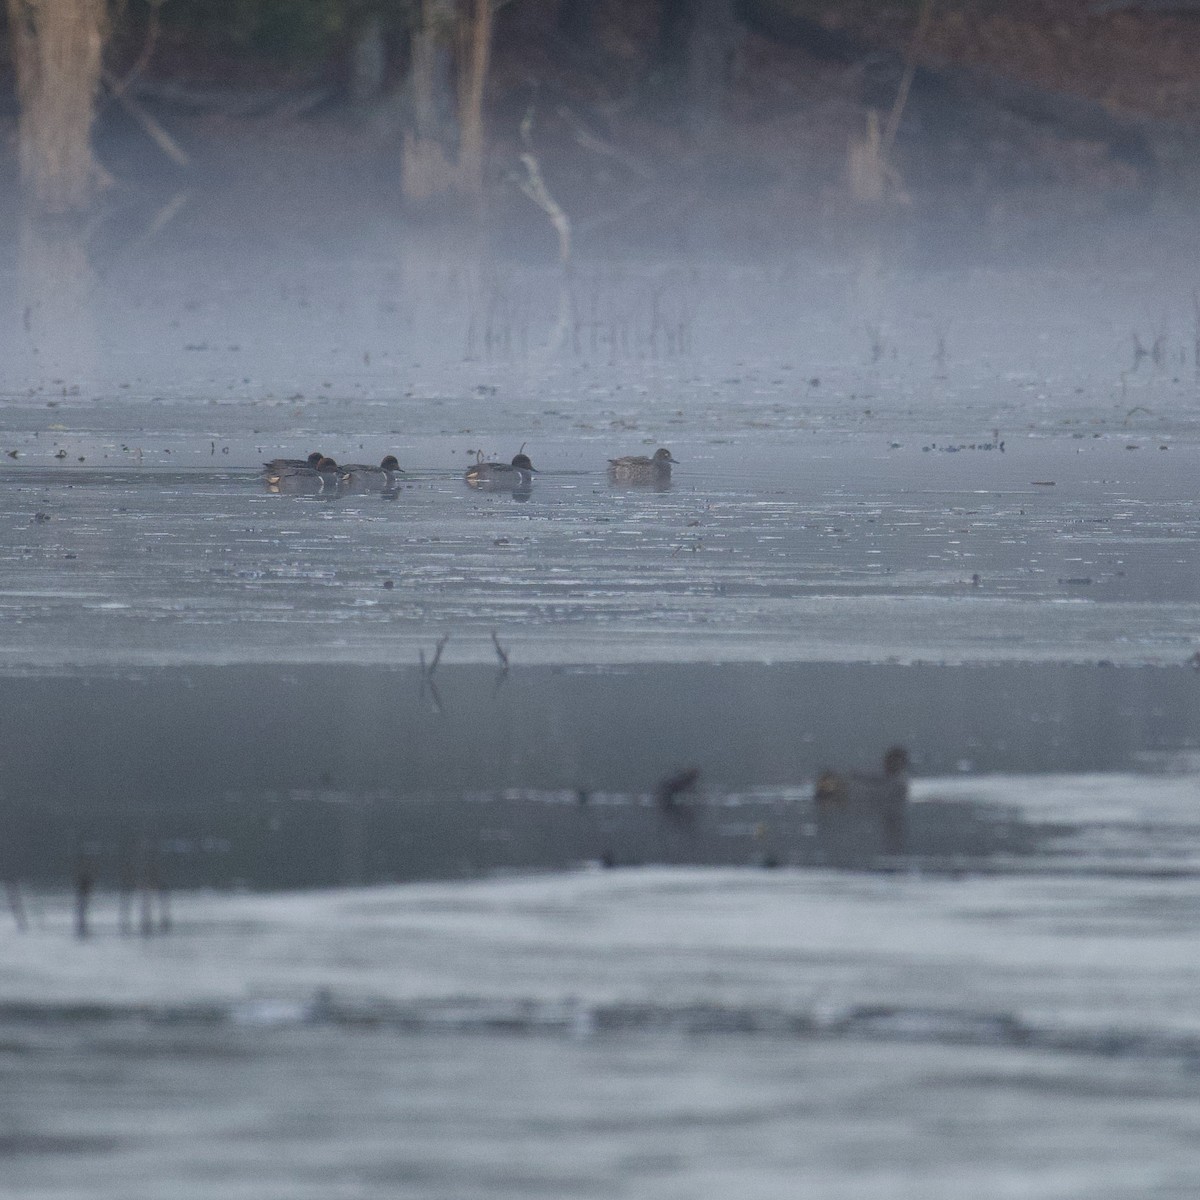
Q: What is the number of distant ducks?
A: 5